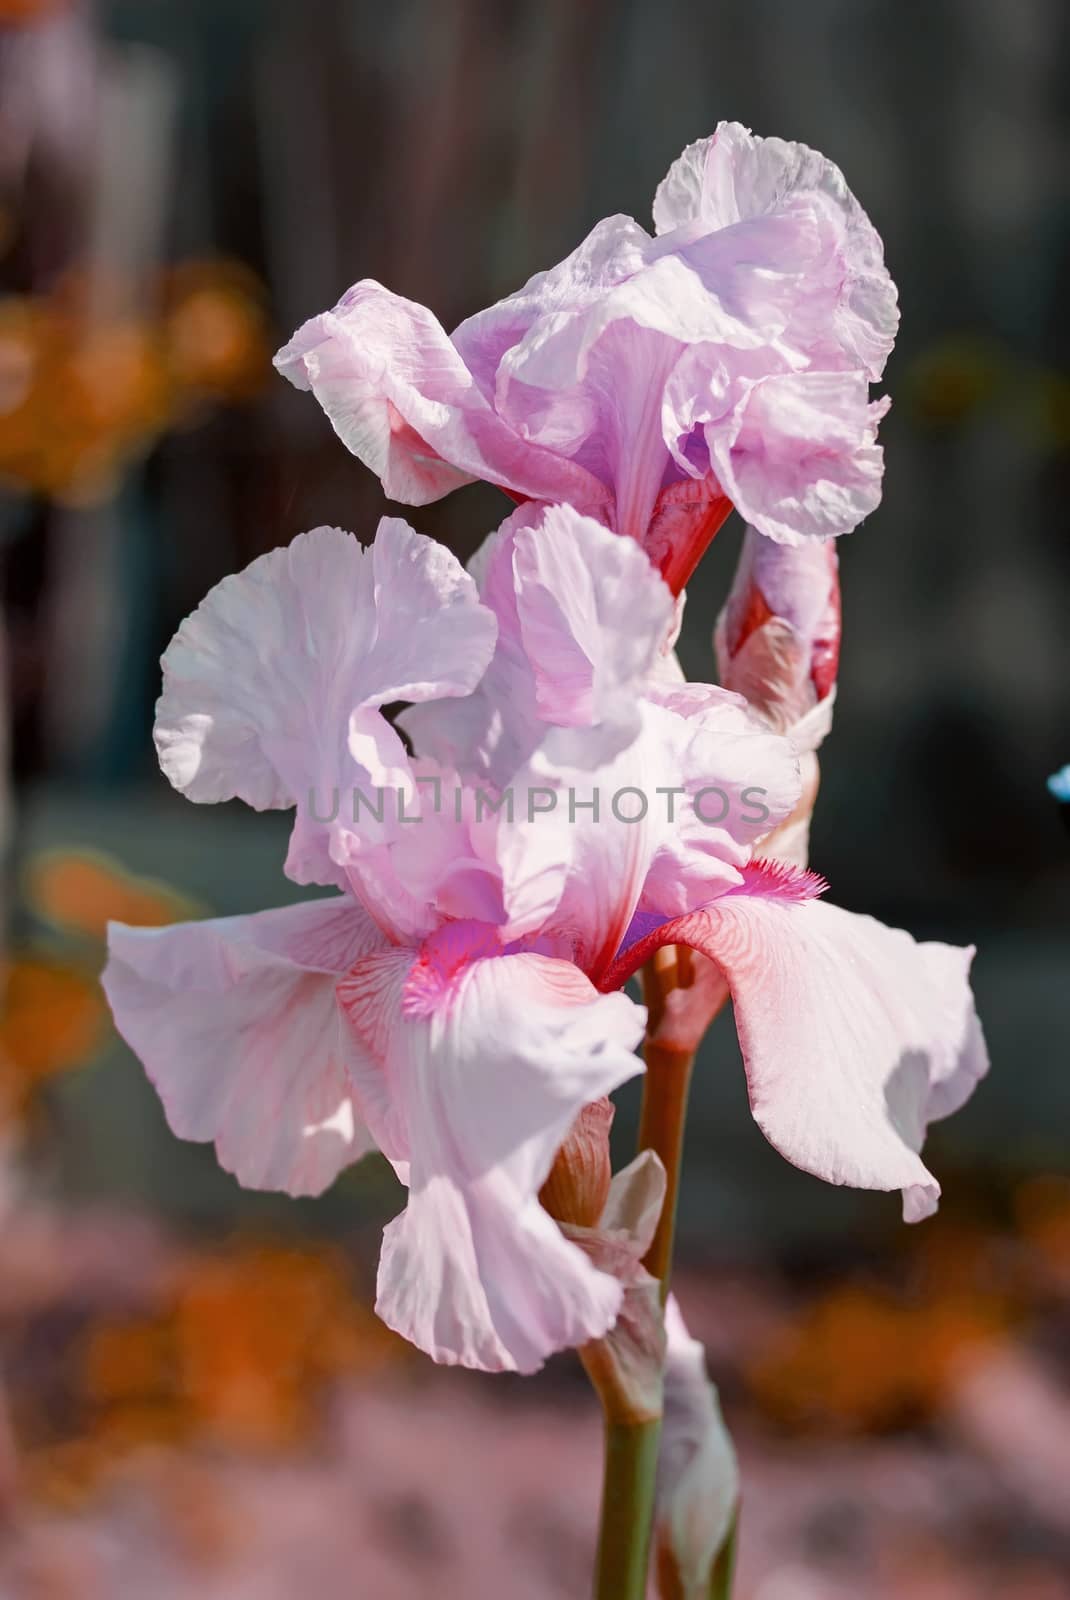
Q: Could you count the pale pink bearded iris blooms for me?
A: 2